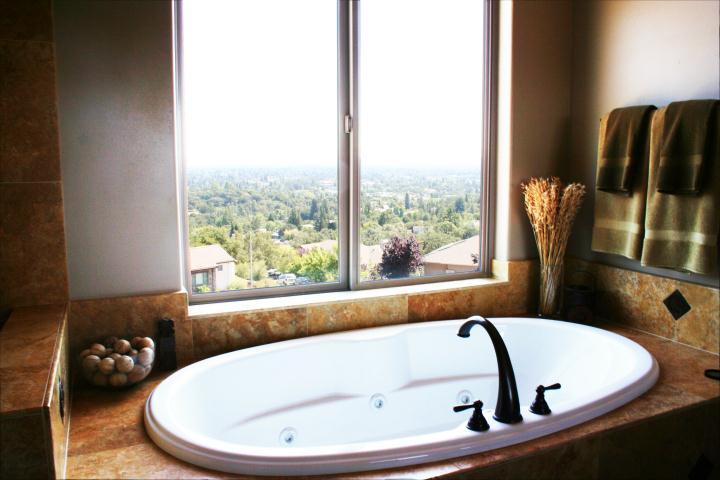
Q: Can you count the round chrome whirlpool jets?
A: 3